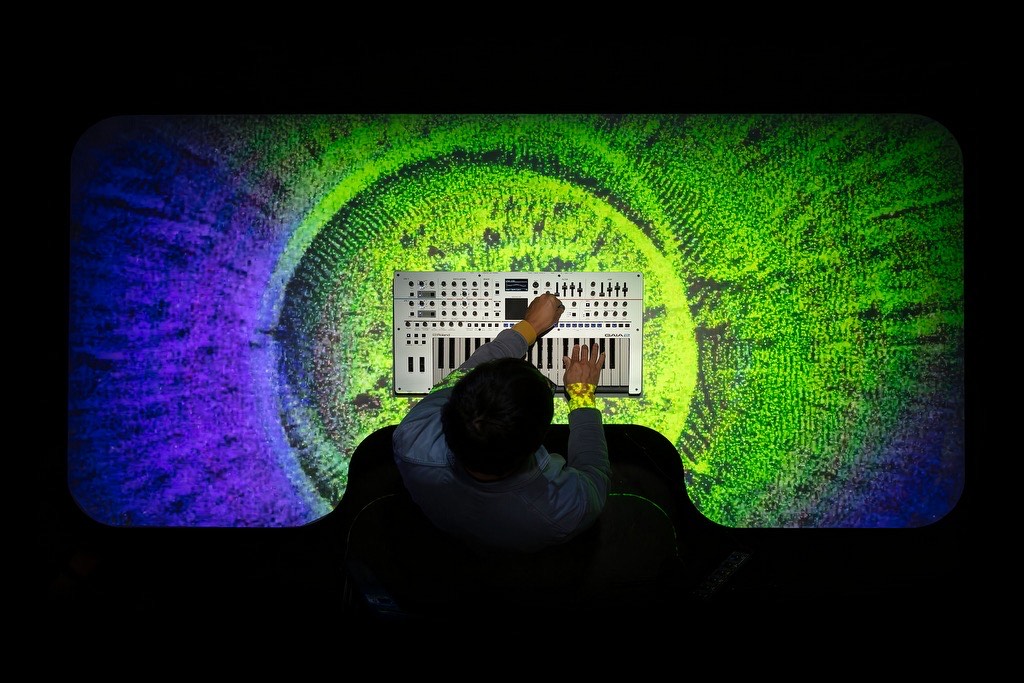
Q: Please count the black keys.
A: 13